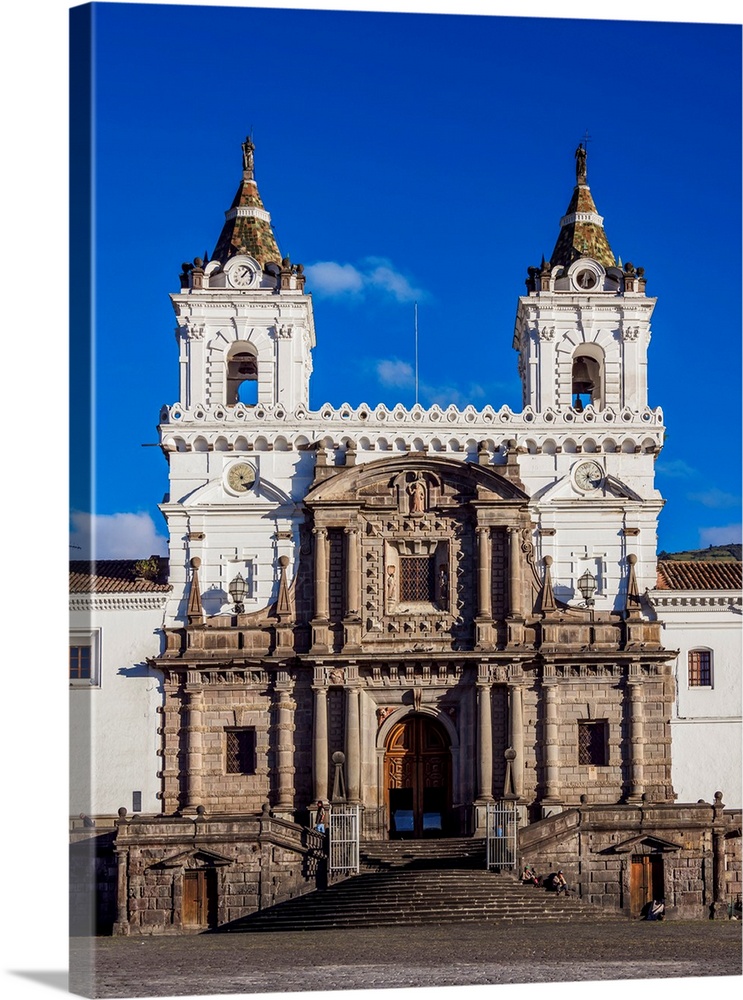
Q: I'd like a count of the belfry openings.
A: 2